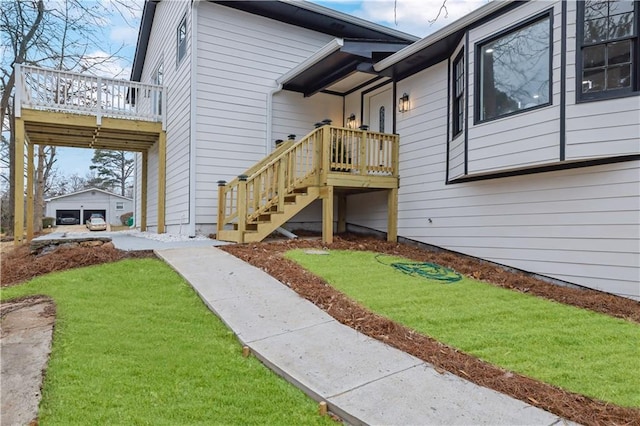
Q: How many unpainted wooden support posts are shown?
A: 7